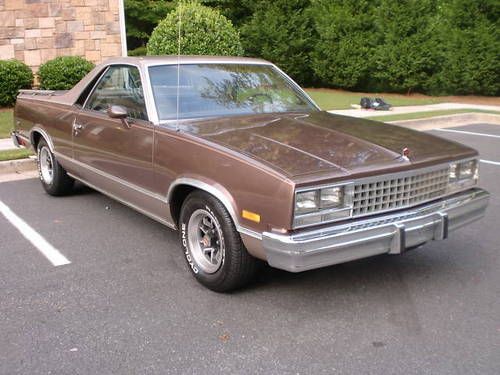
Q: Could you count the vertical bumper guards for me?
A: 2